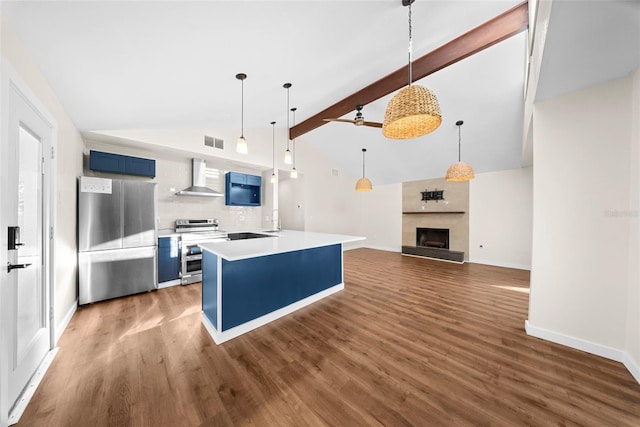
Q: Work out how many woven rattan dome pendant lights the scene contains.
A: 3